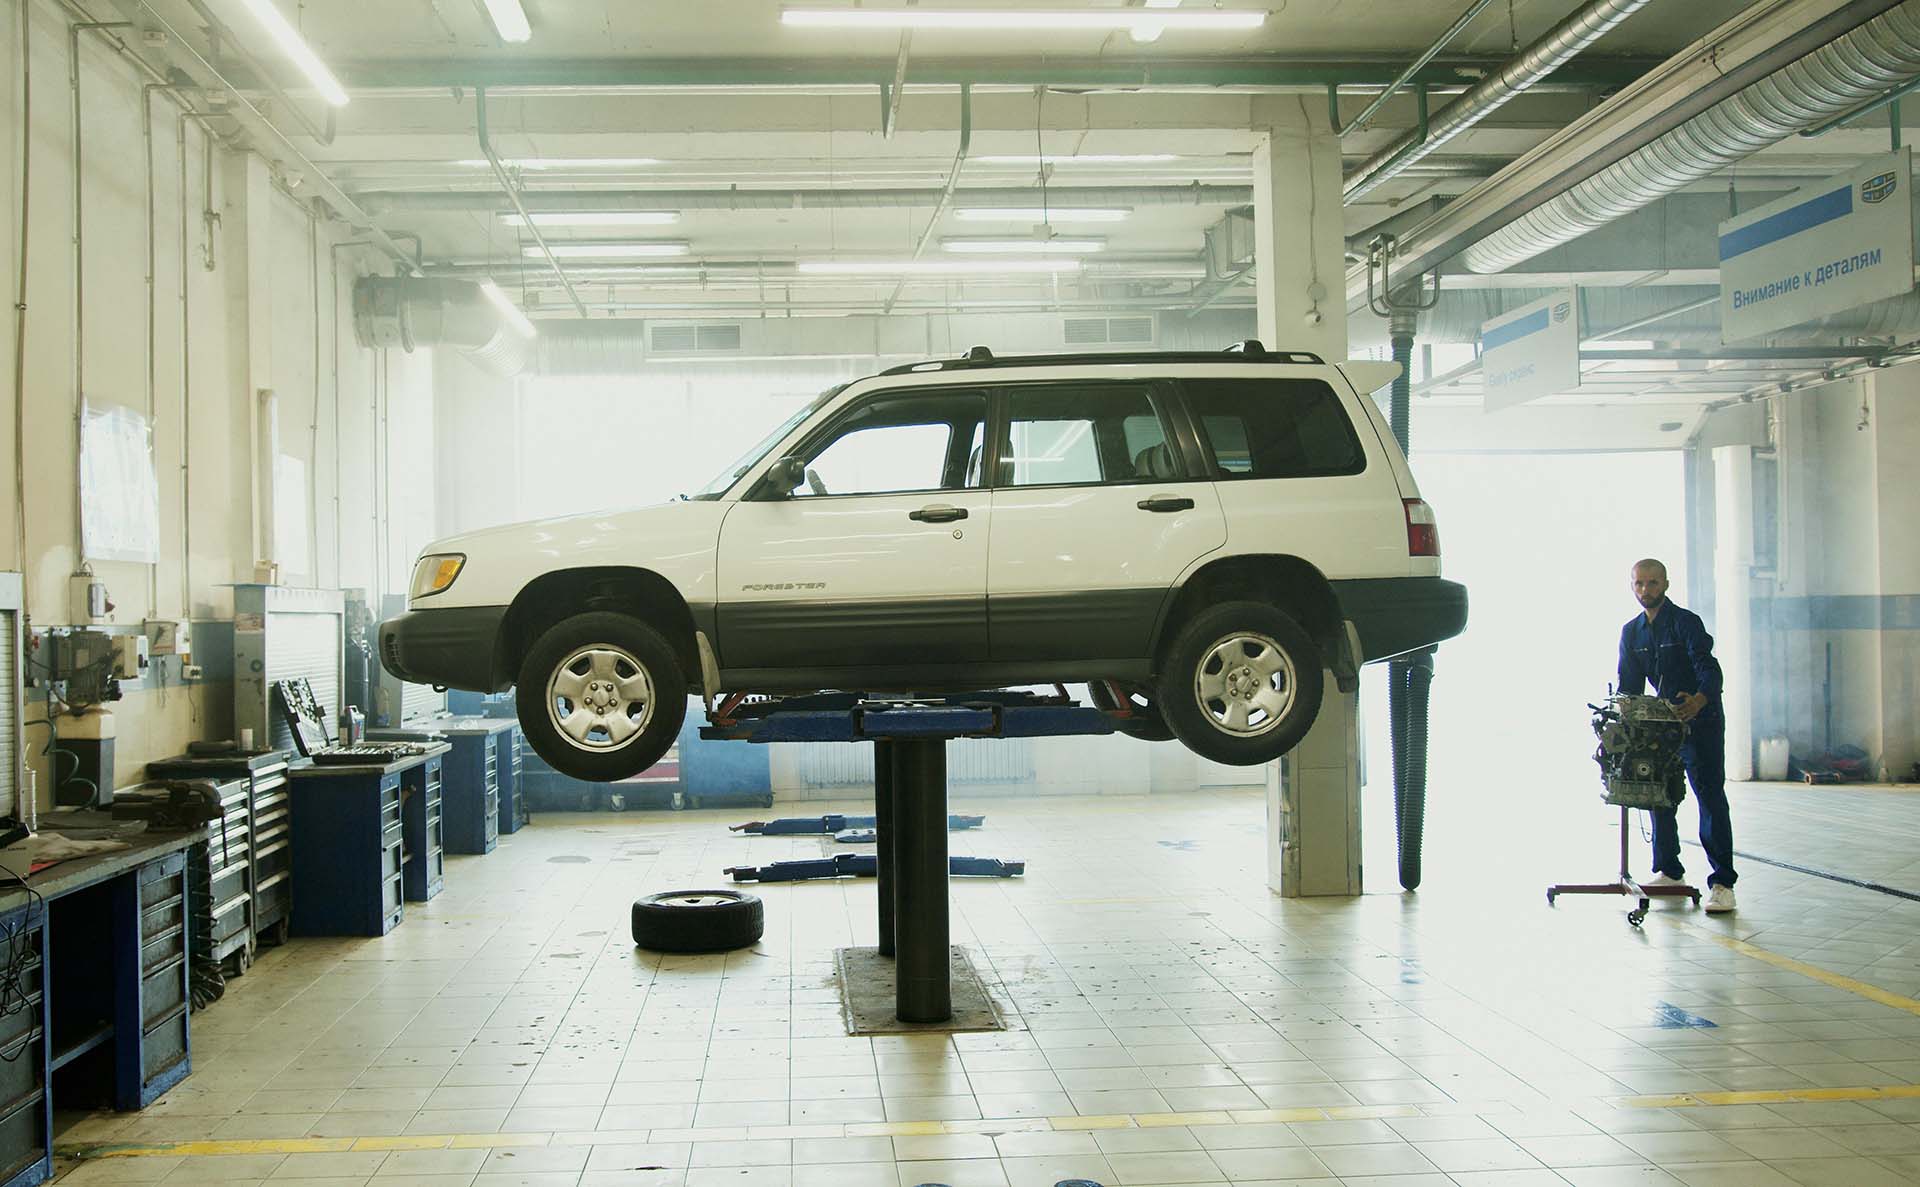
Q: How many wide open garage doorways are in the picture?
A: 1